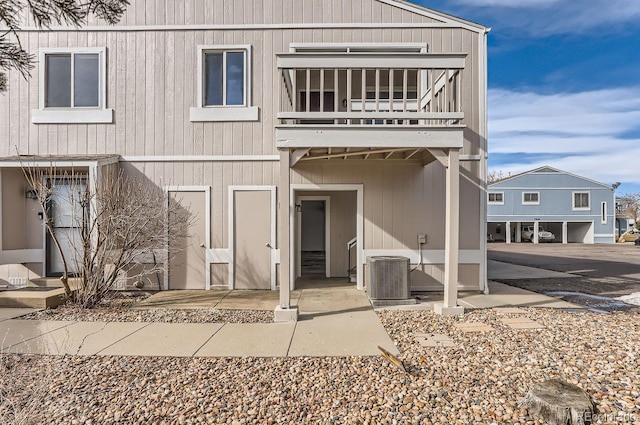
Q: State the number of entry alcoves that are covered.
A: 2